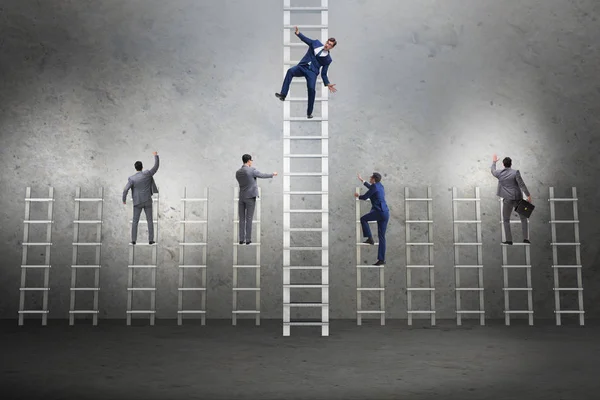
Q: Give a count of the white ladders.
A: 11